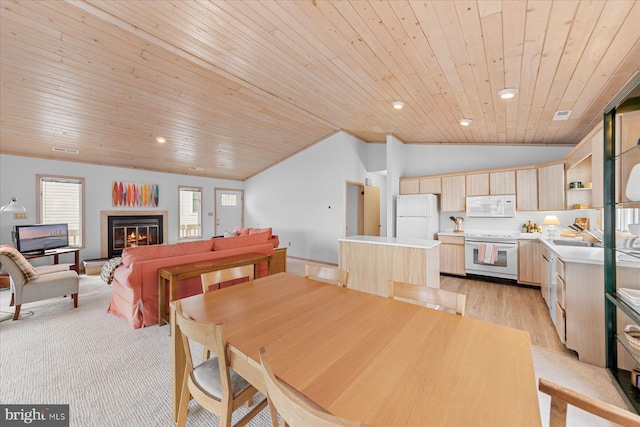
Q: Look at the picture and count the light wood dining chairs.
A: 6